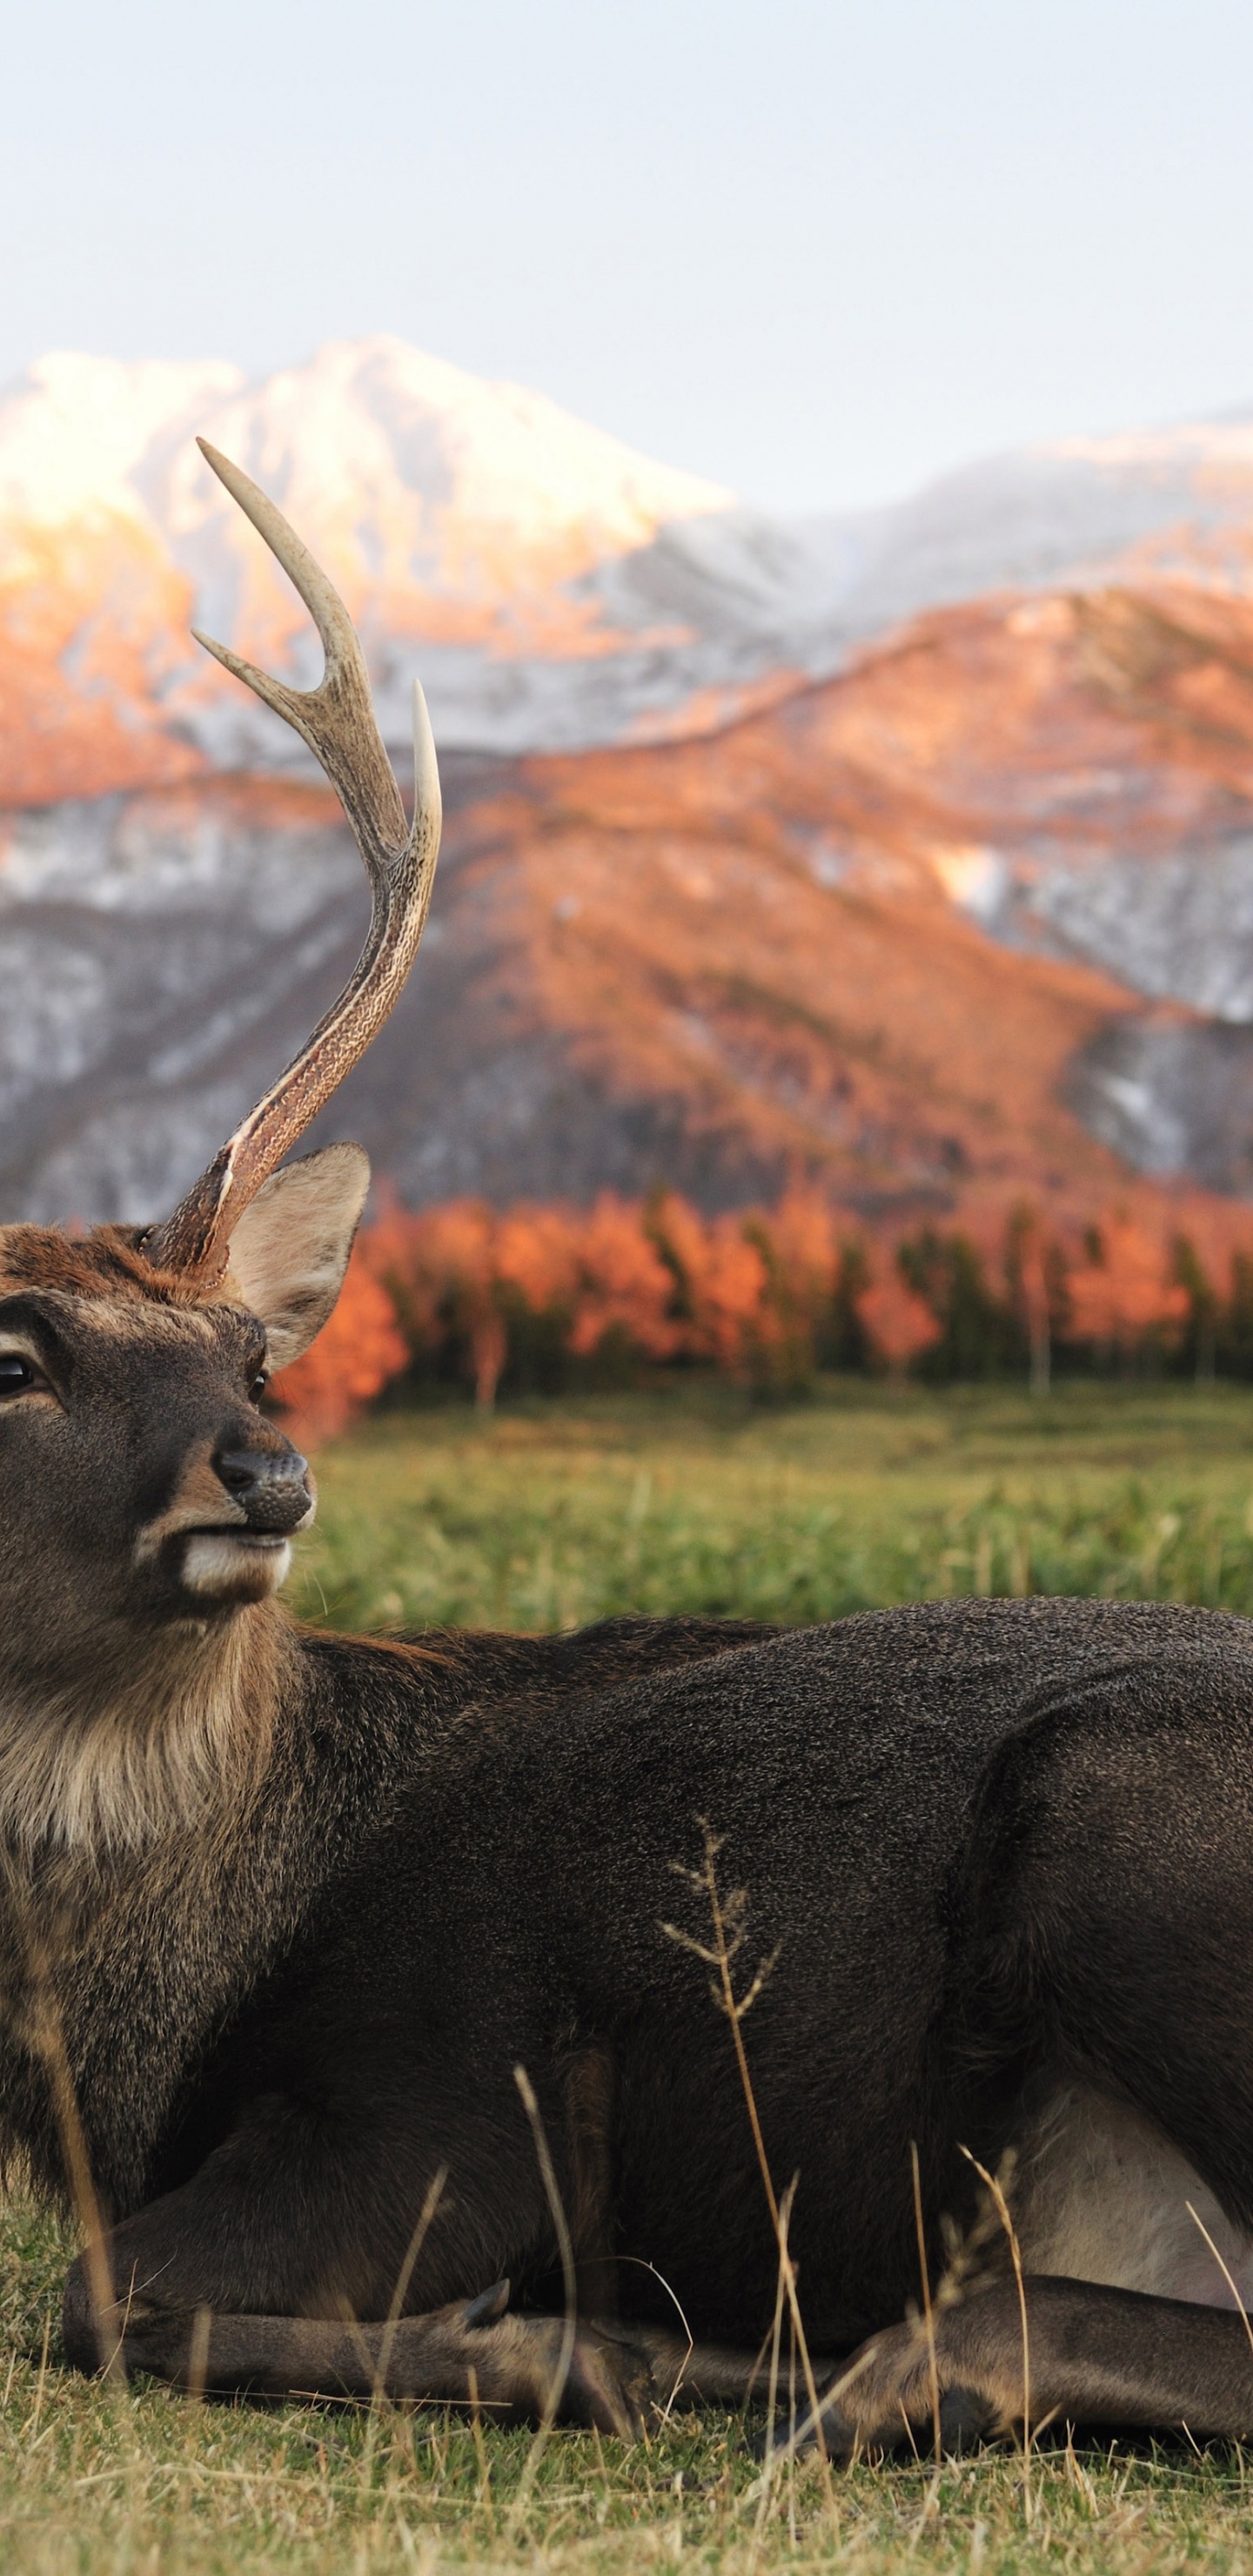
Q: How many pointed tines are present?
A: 3